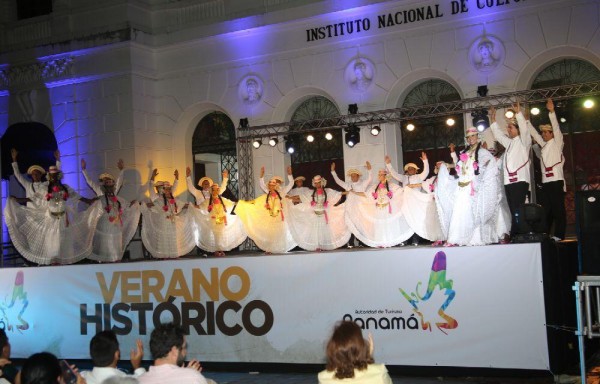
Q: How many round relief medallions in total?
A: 3